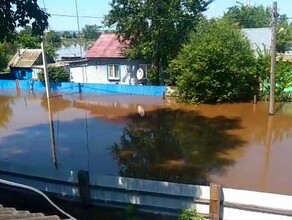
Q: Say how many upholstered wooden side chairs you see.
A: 0